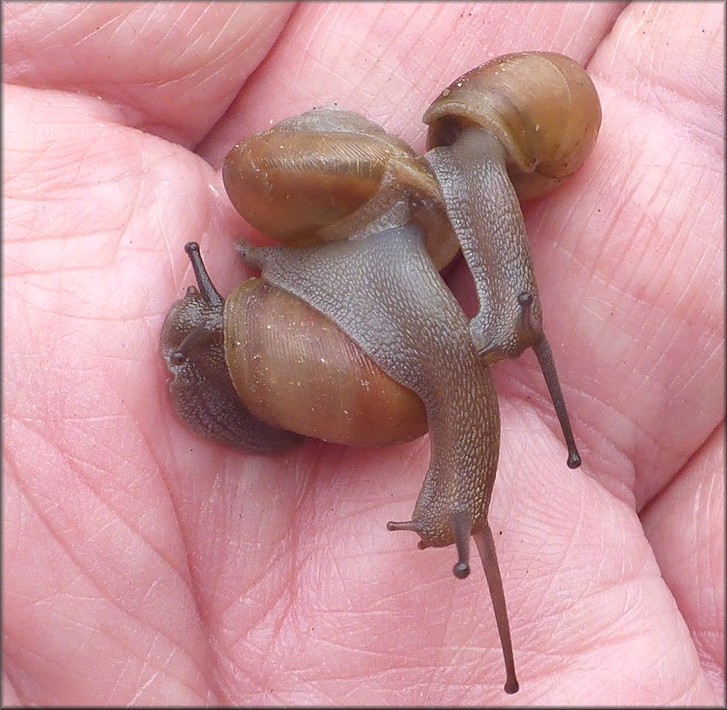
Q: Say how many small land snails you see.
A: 3